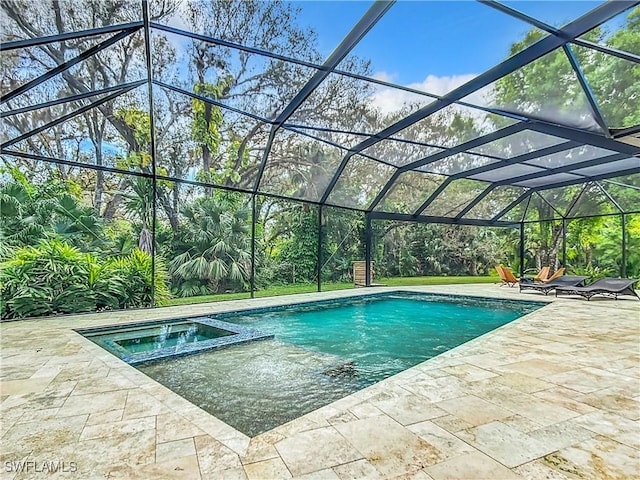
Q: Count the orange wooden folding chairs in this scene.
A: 4